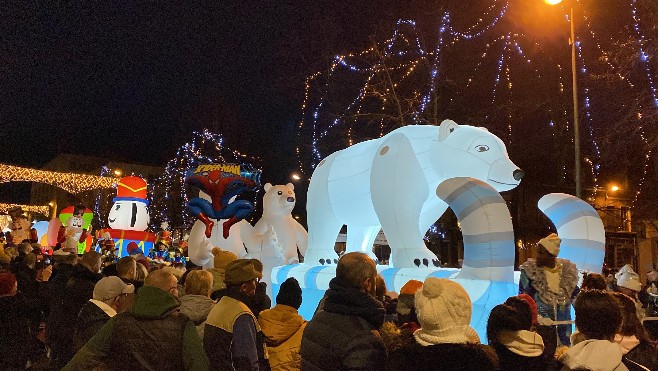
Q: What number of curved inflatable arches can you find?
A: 2